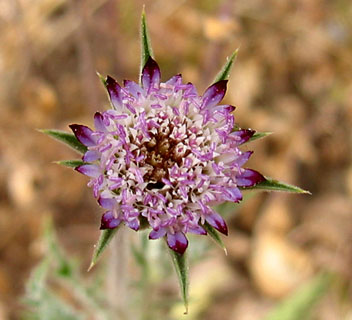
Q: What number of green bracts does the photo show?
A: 10